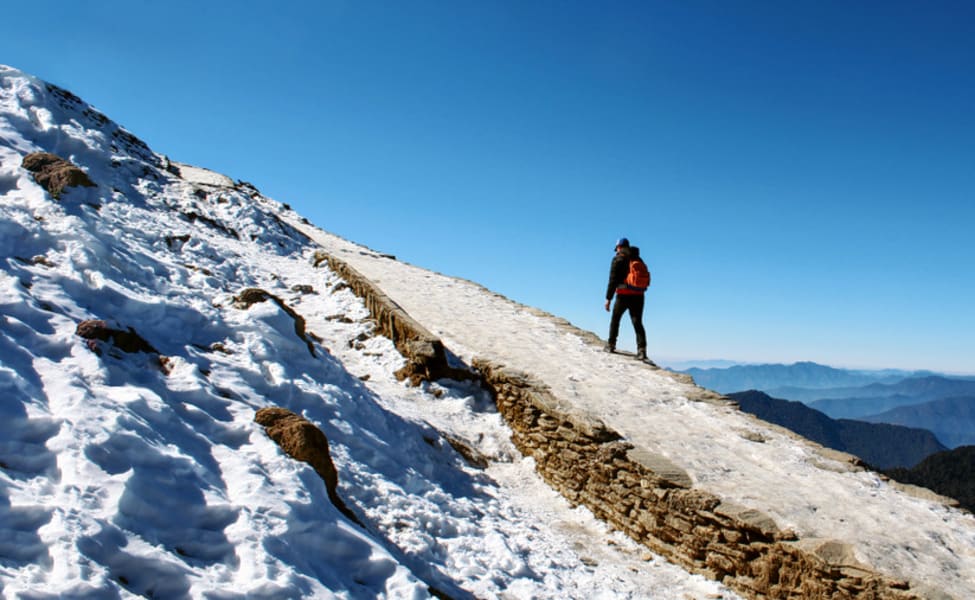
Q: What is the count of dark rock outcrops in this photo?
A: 4